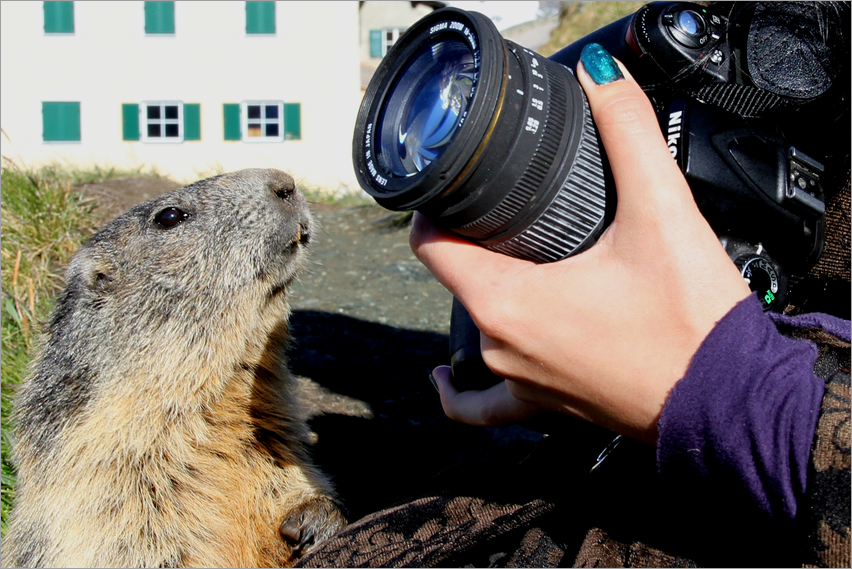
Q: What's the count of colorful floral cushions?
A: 0